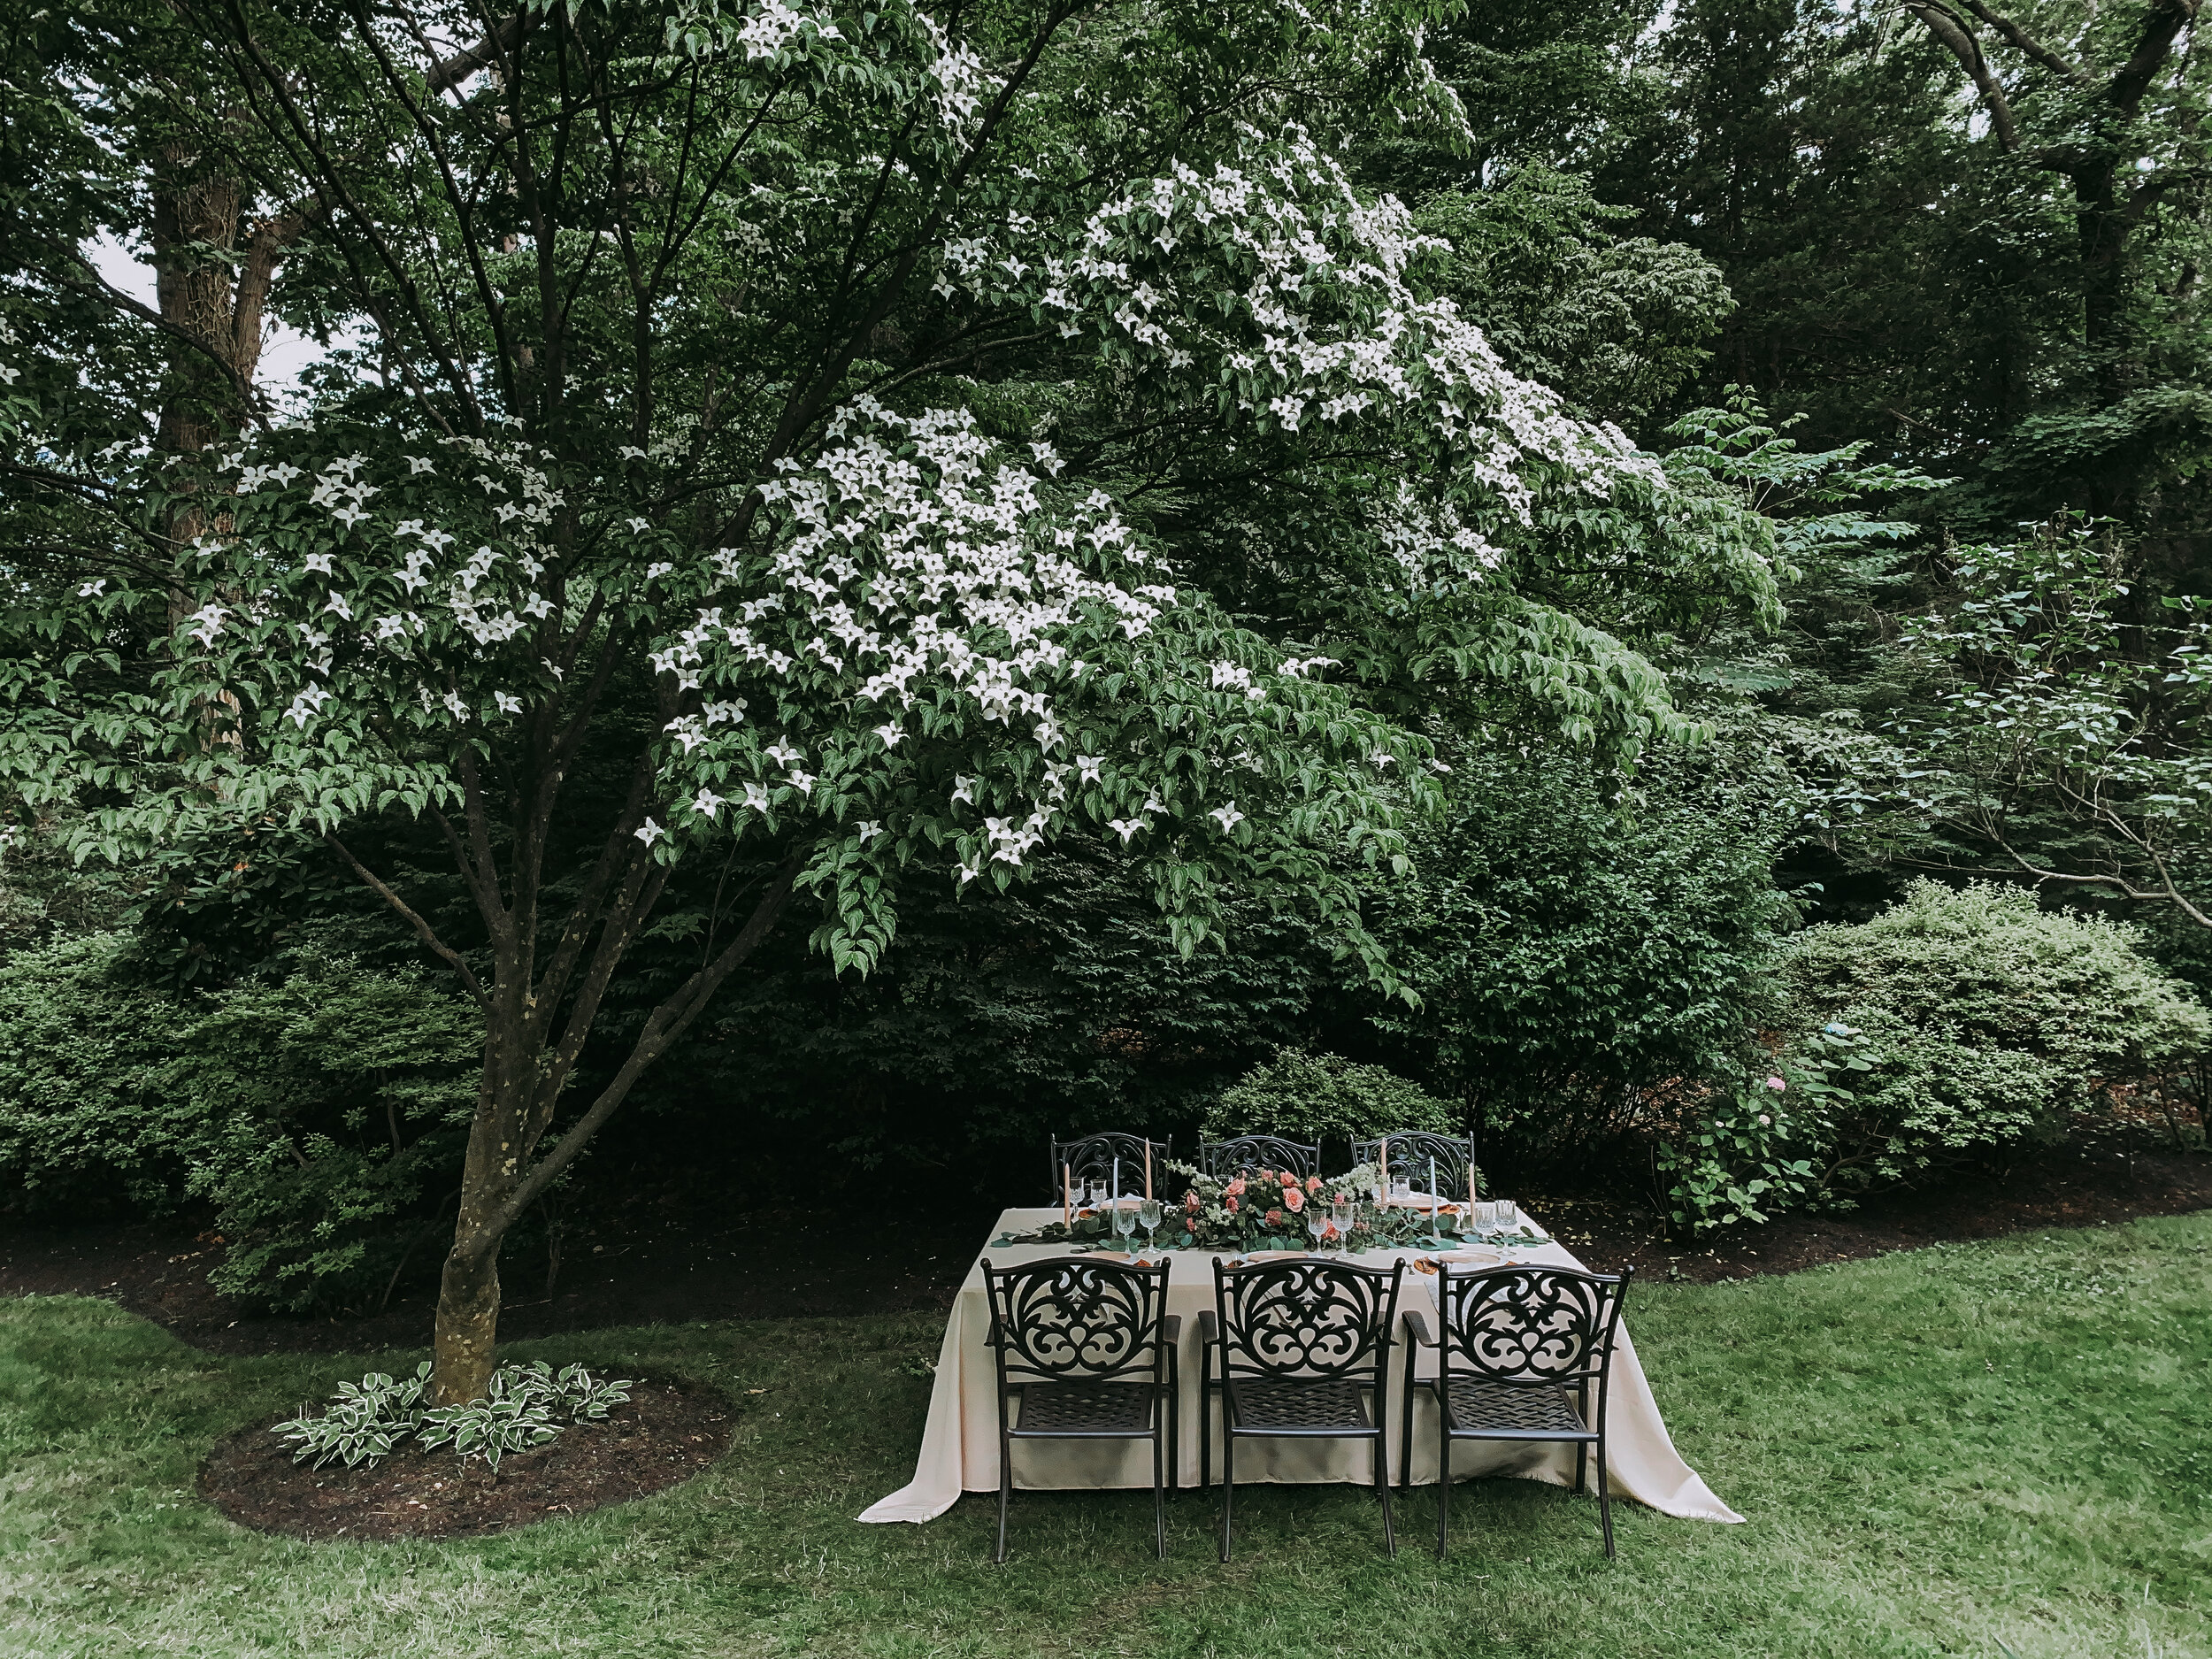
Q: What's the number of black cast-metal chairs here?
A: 6